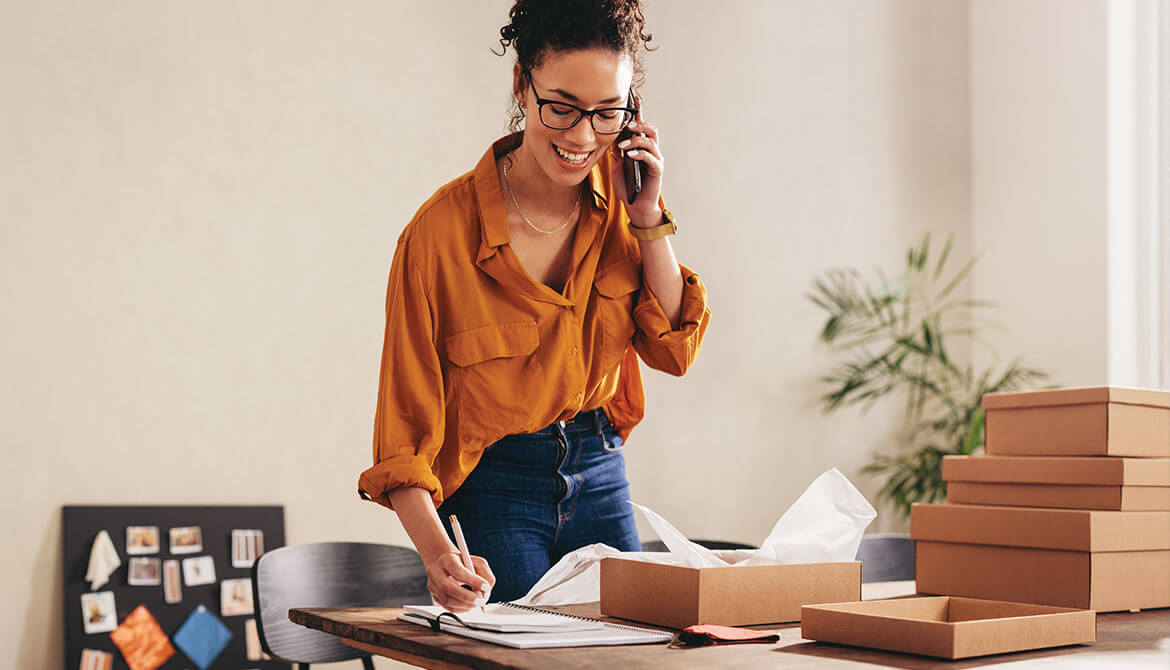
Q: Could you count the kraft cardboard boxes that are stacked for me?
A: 3